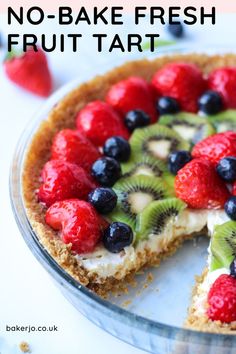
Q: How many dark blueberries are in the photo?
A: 12